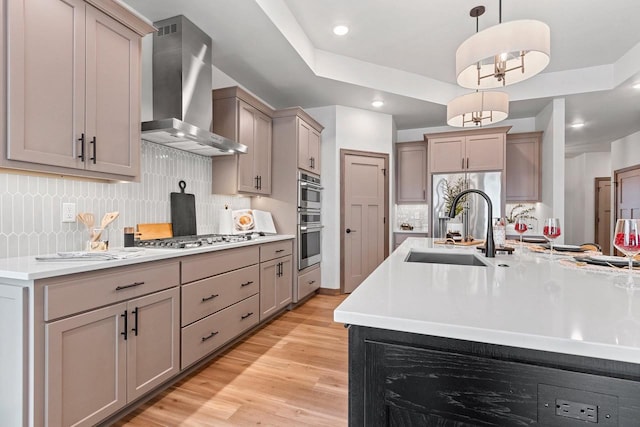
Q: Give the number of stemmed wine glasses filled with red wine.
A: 3